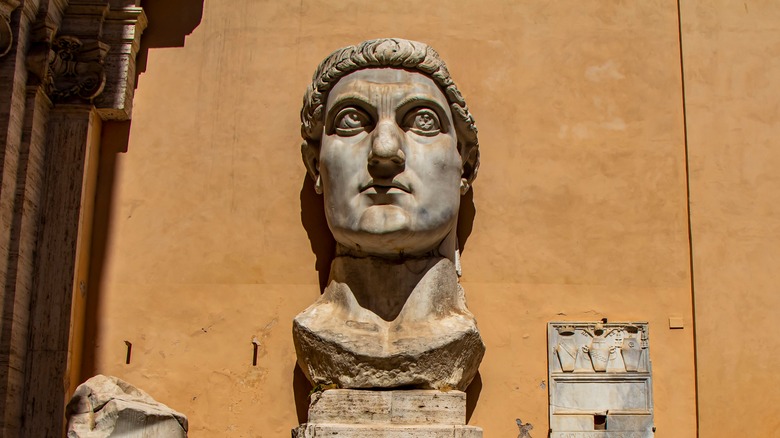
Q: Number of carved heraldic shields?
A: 3